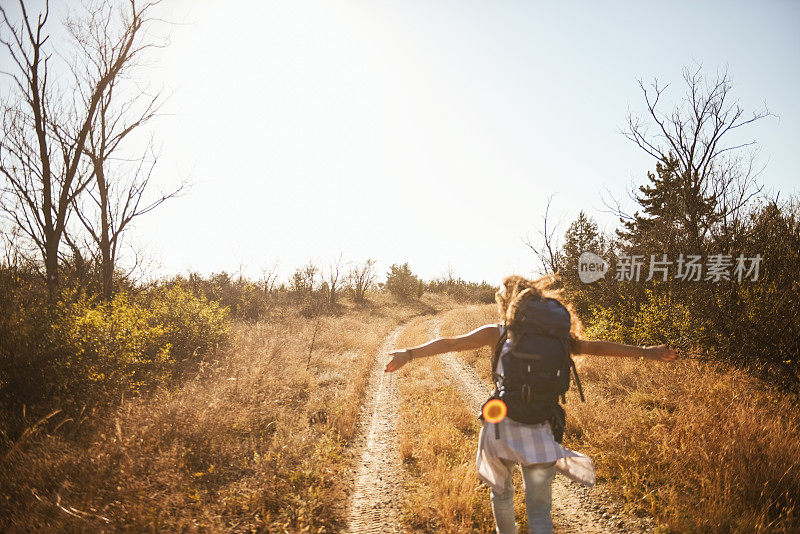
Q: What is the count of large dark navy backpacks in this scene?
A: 1